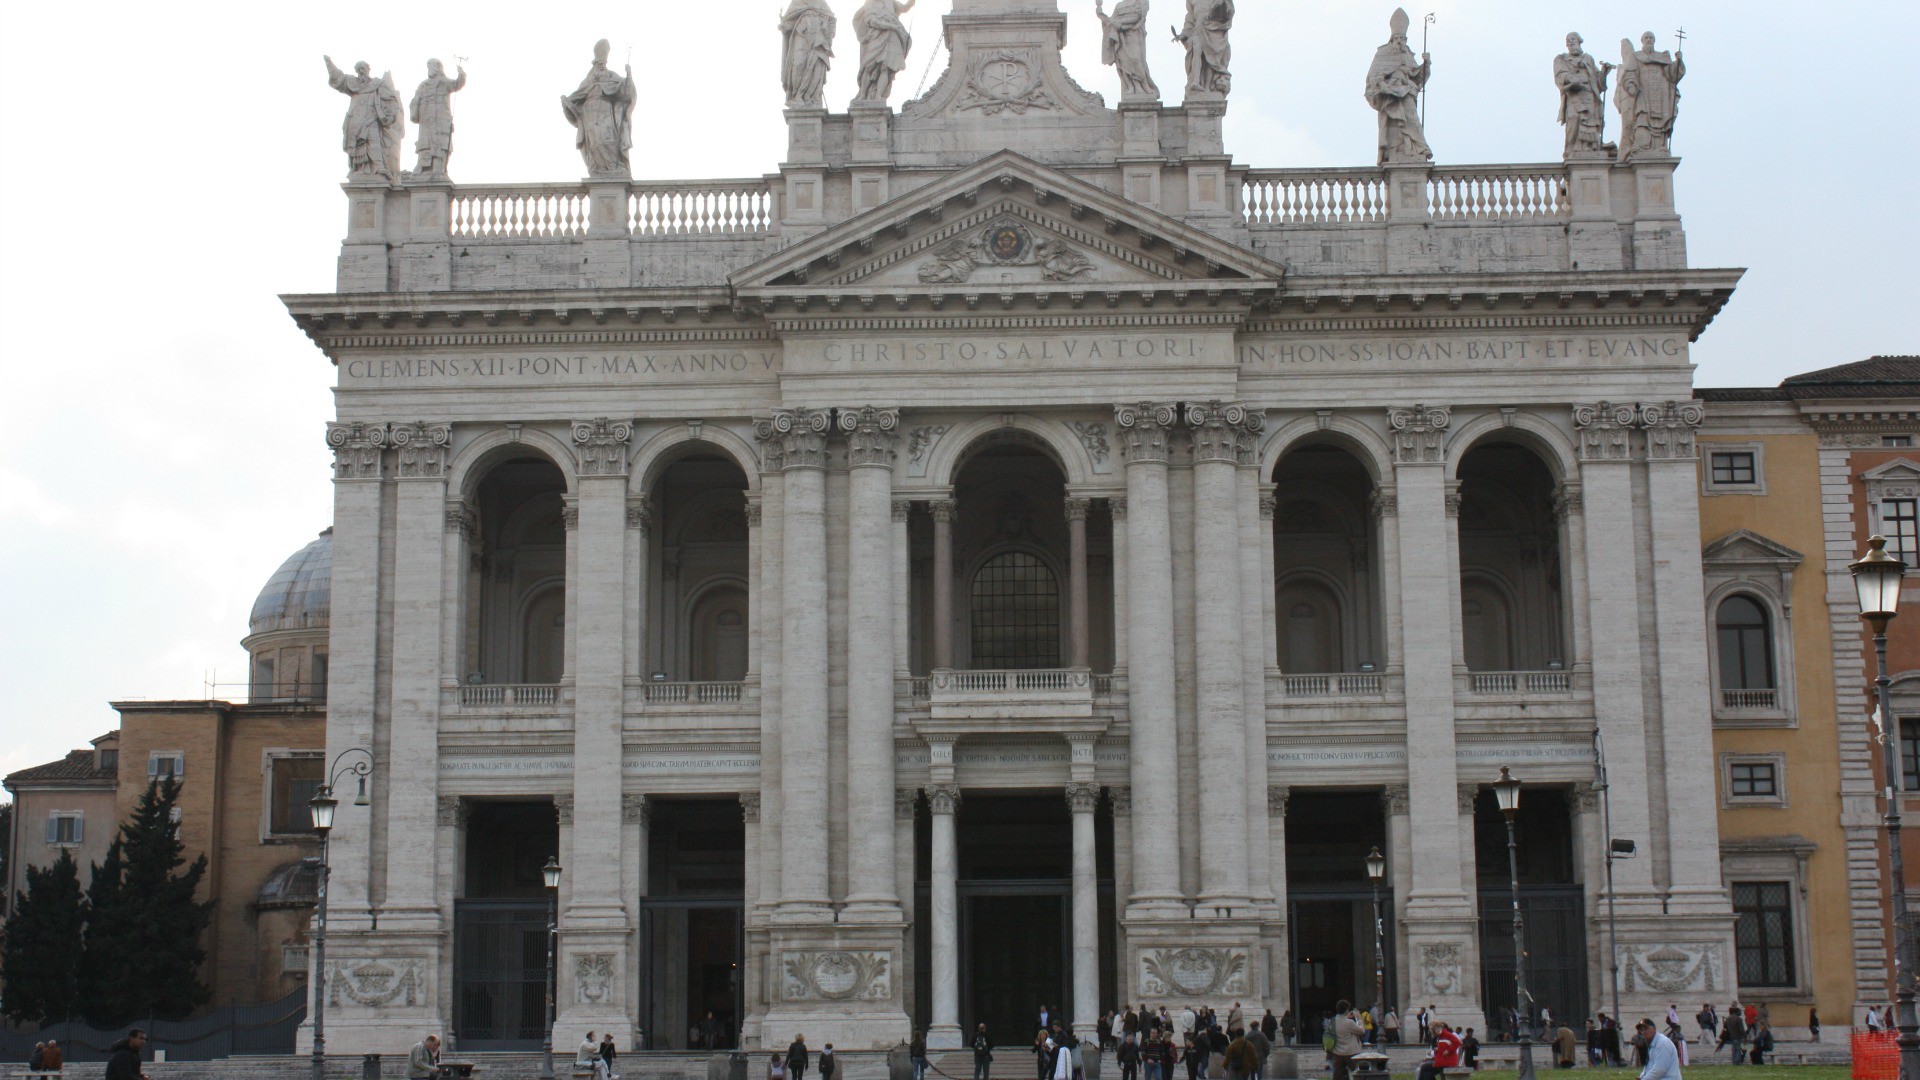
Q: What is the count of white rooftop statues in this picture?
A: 10